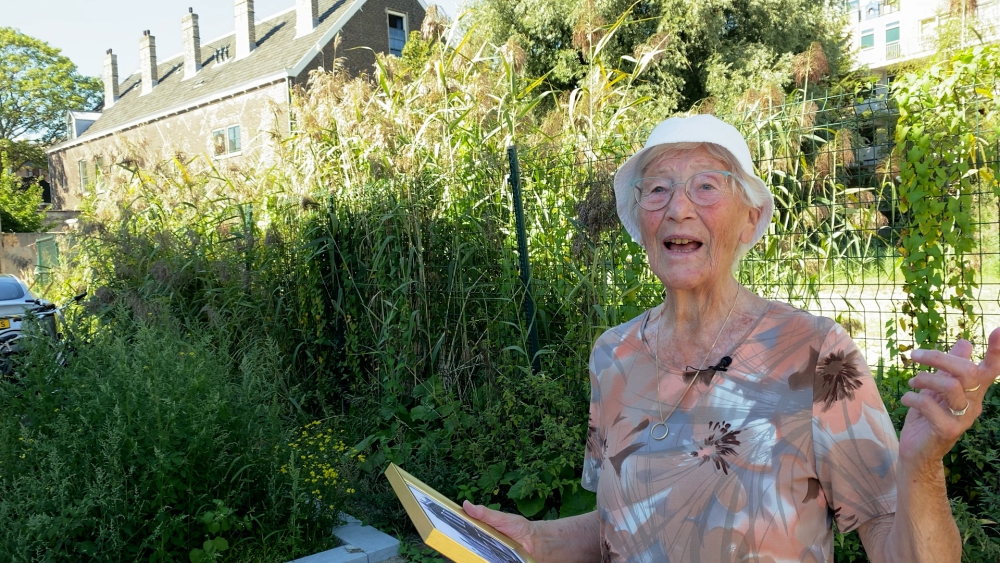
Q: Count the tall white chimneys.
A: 5